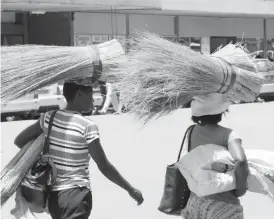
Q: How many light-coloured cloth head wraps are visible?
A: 1